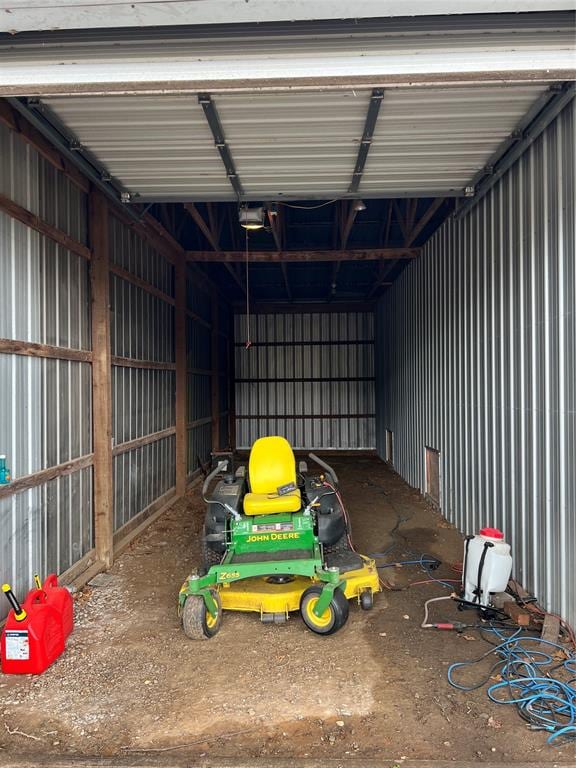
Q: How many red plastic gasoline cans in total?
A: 2